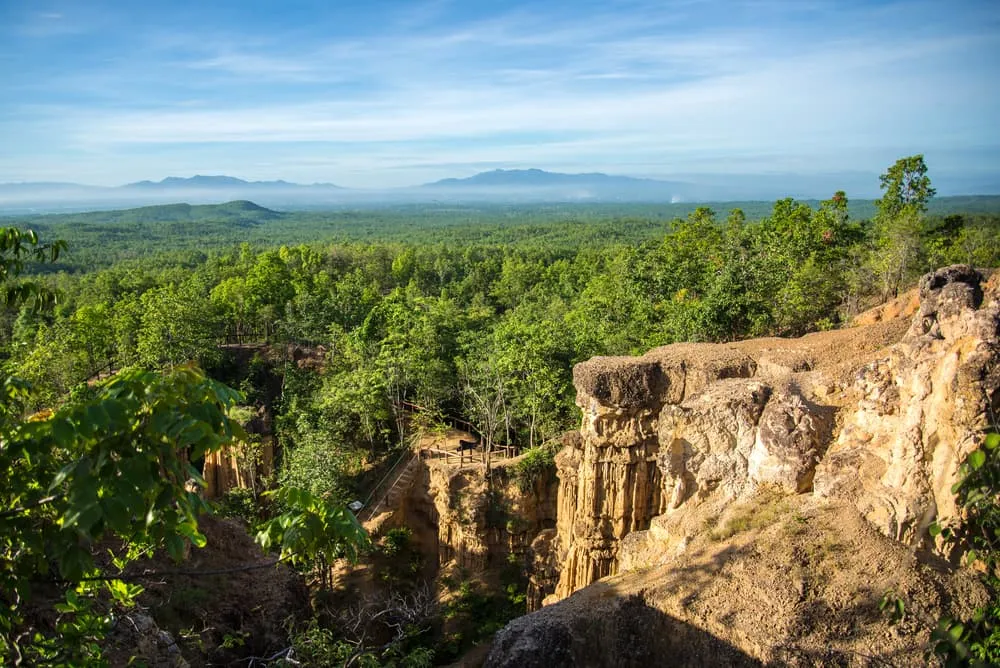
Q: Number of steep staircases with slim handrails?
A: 1